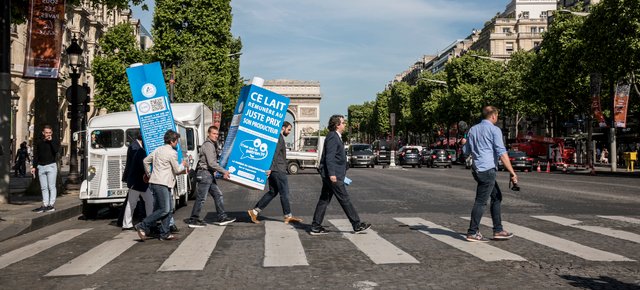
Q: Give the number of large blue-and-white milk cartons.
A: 2